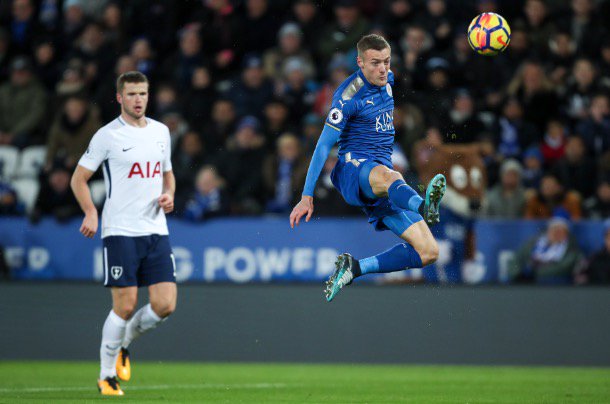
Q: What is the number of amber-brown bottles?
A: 0